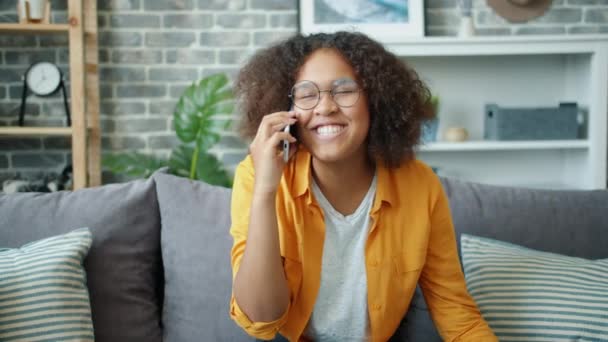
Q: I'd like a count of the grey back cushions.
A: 3